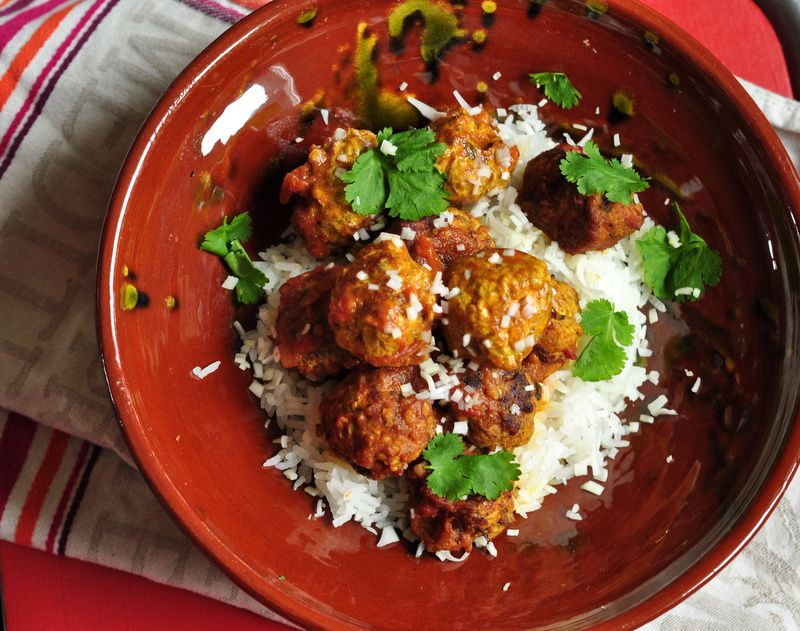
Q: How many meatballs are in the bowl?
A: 11